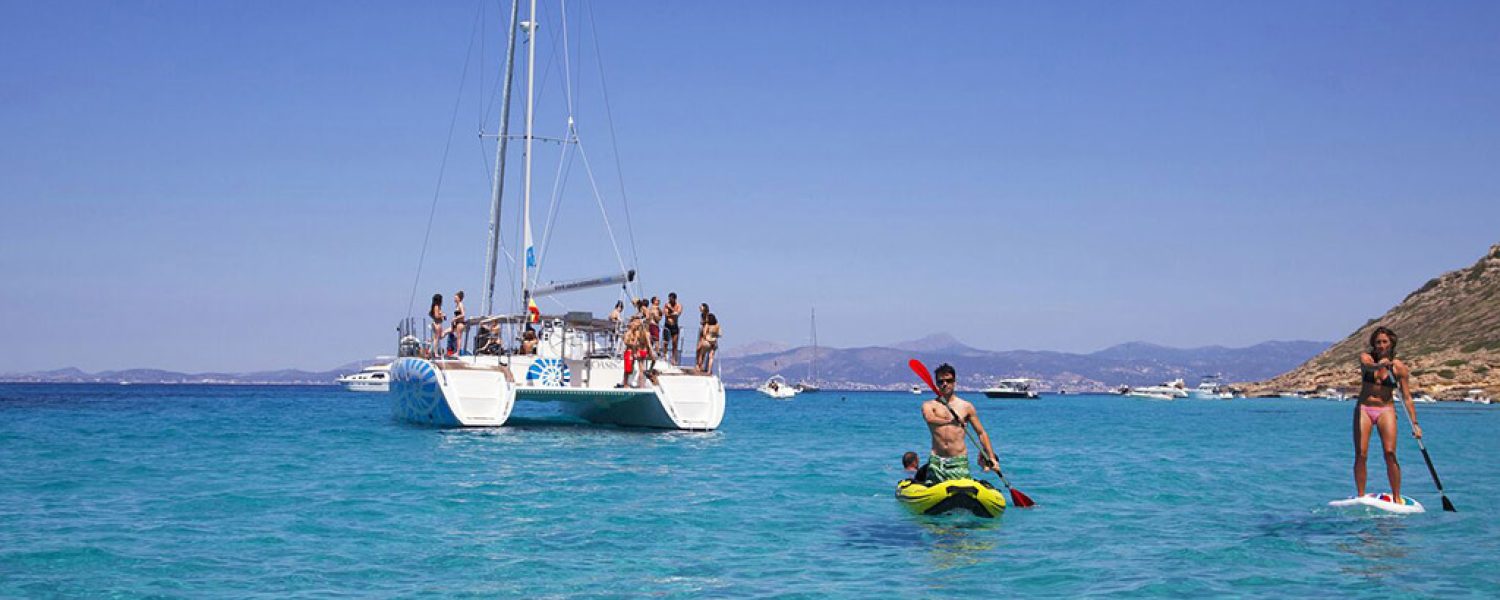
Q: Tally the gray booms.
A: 1